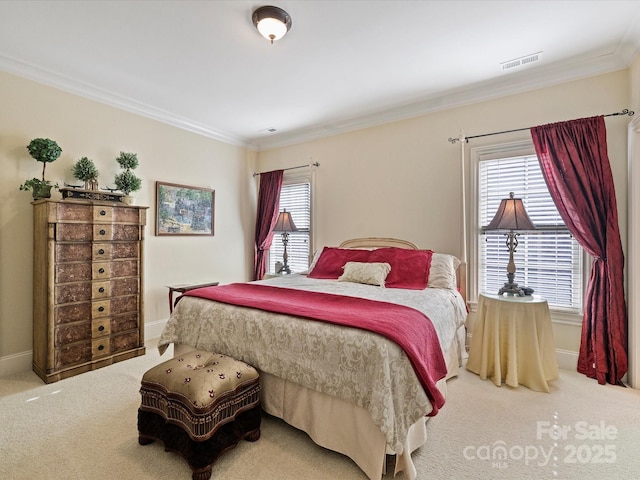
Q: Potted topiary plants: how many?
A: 3